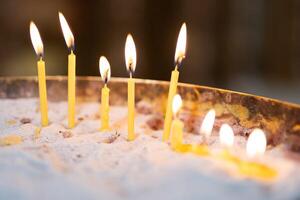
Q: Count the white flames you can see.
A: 9